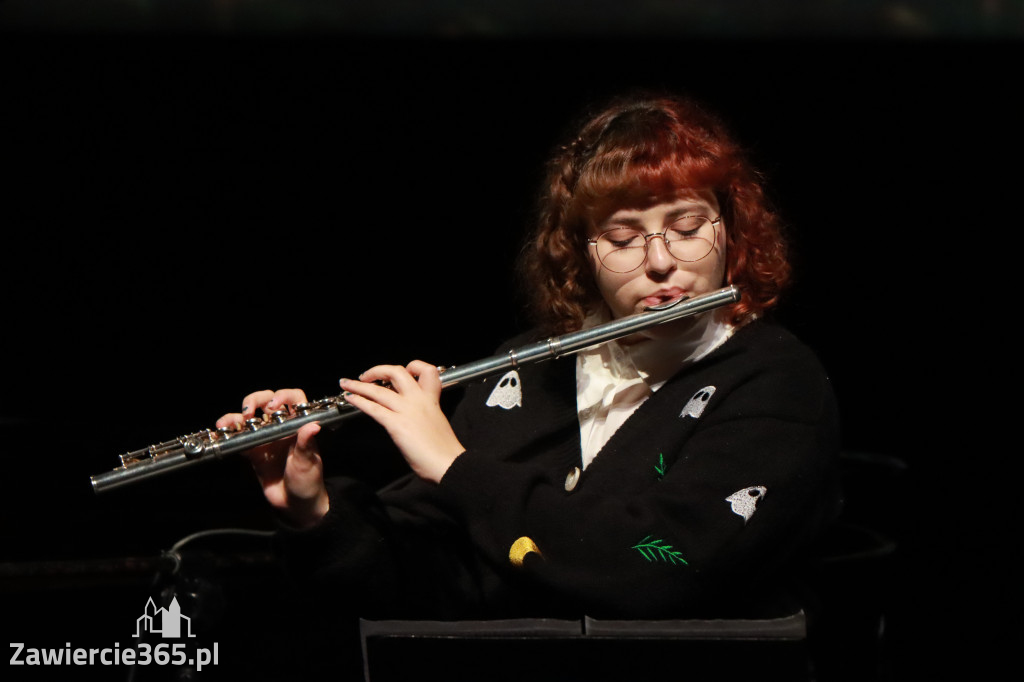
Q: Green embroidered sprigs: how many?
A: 2